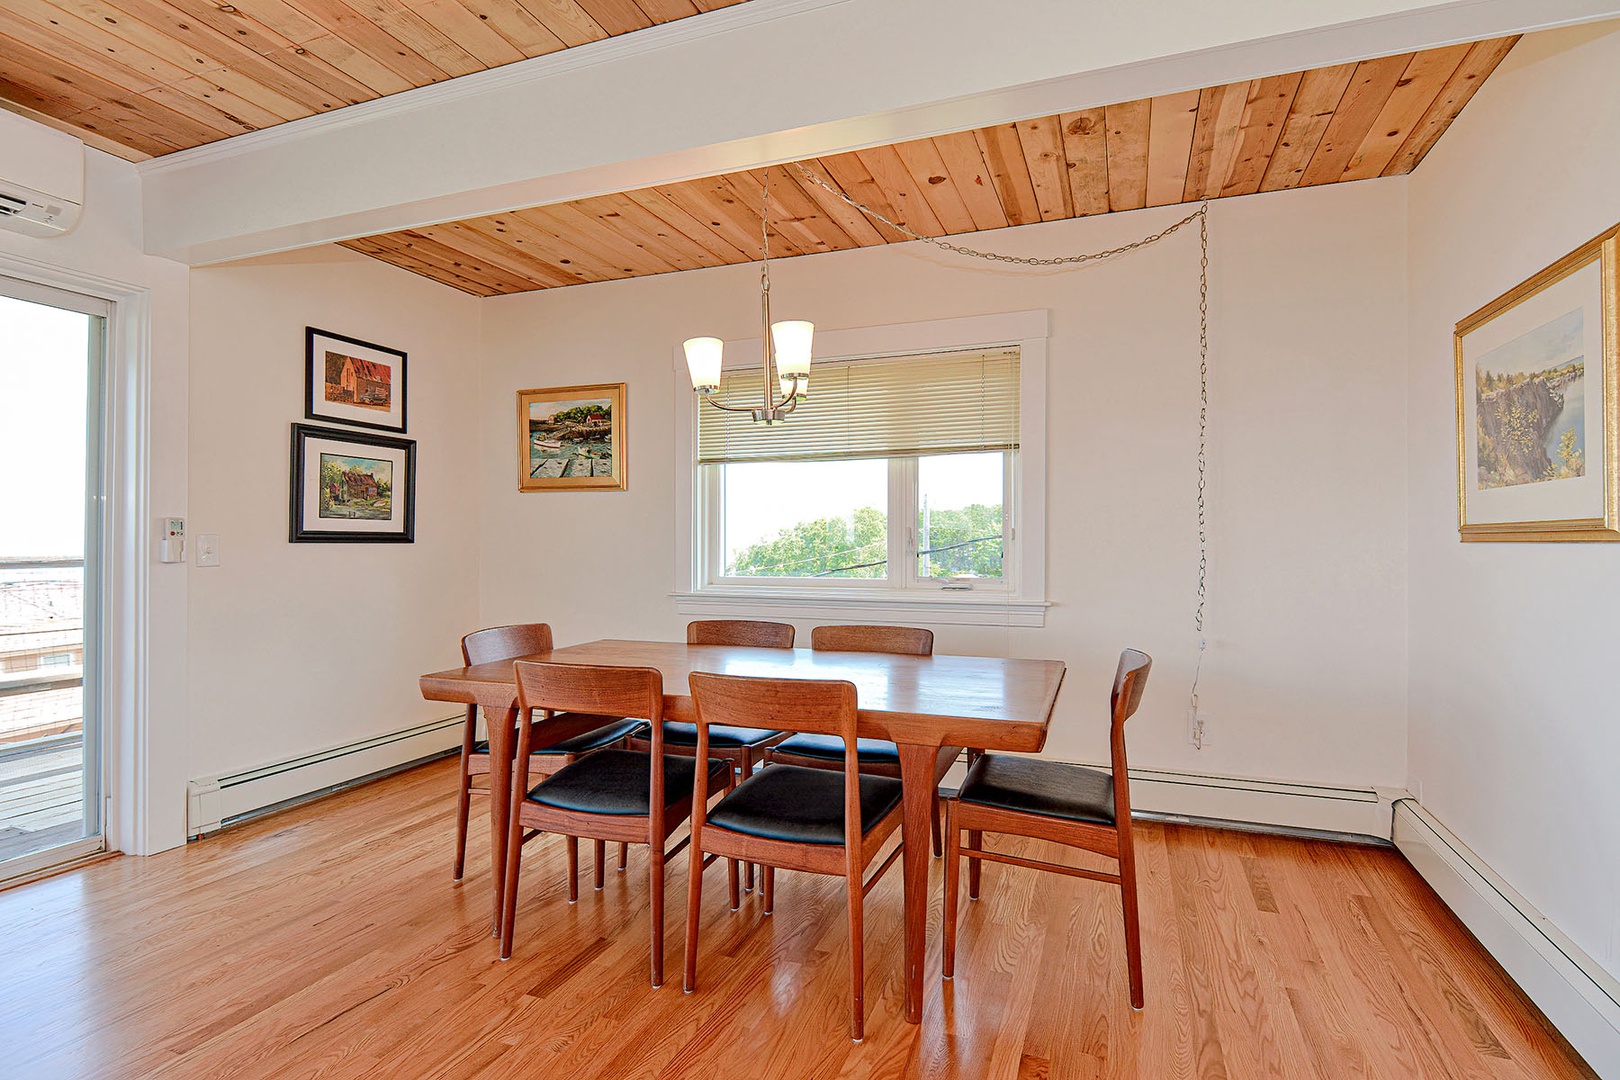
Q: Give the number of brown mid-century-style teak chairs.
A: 6